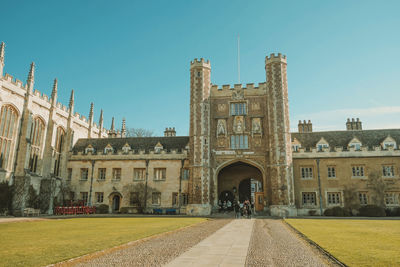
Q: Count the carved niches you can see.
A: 3